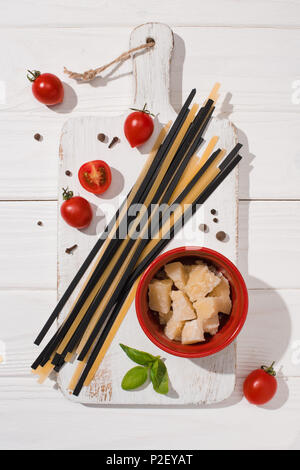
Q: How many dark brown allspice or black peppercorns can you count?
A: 8